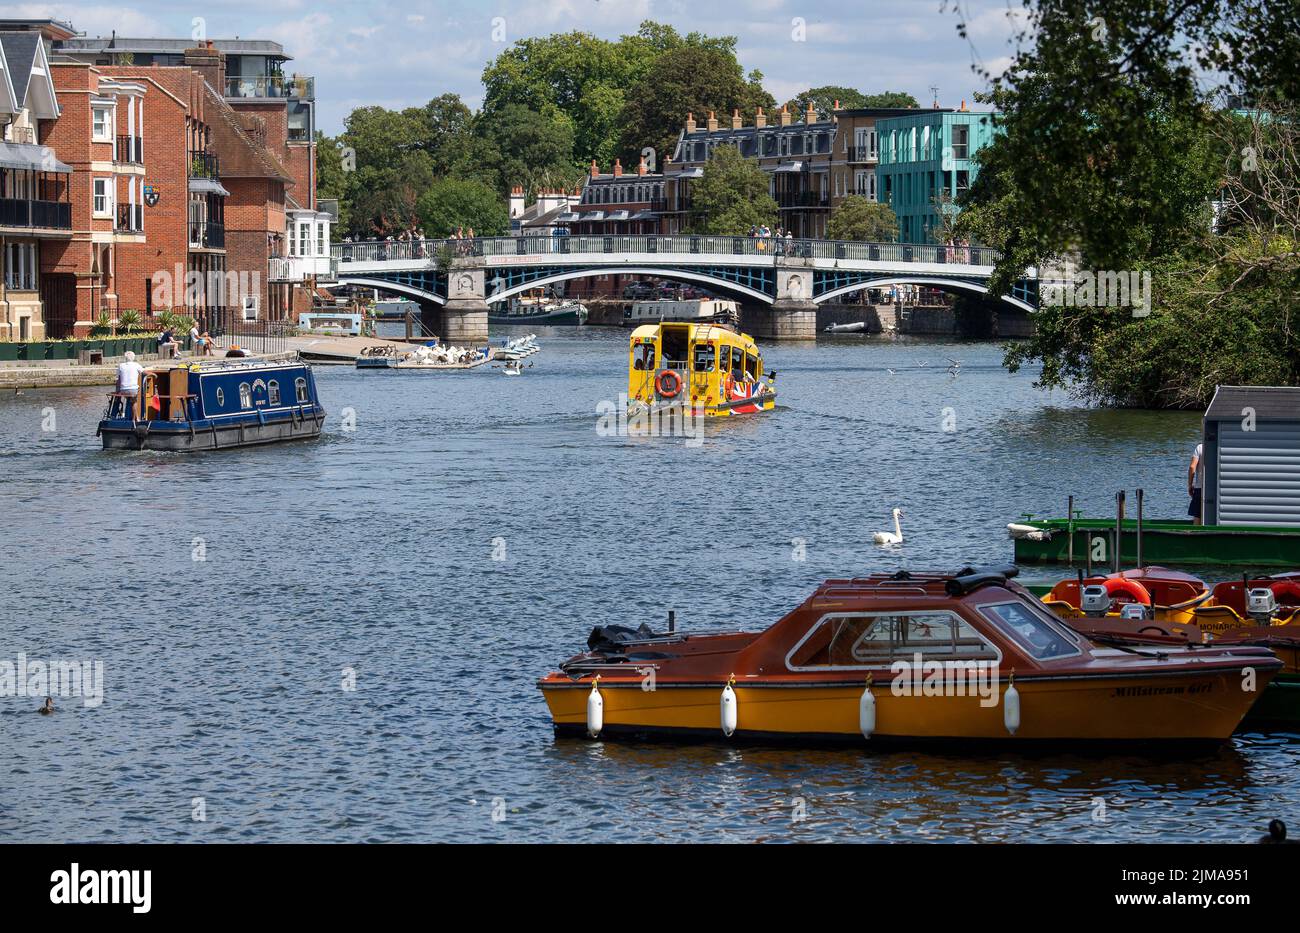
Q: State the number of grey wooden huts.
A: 1